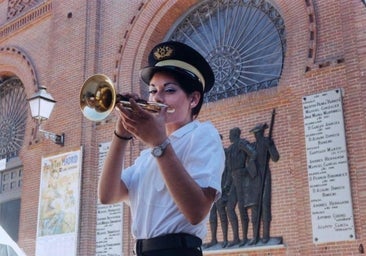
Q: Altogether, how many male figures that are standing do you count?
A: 3